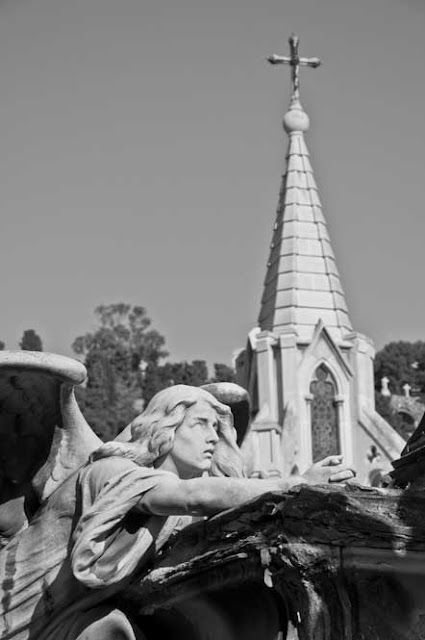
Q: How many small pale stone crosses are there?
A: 2